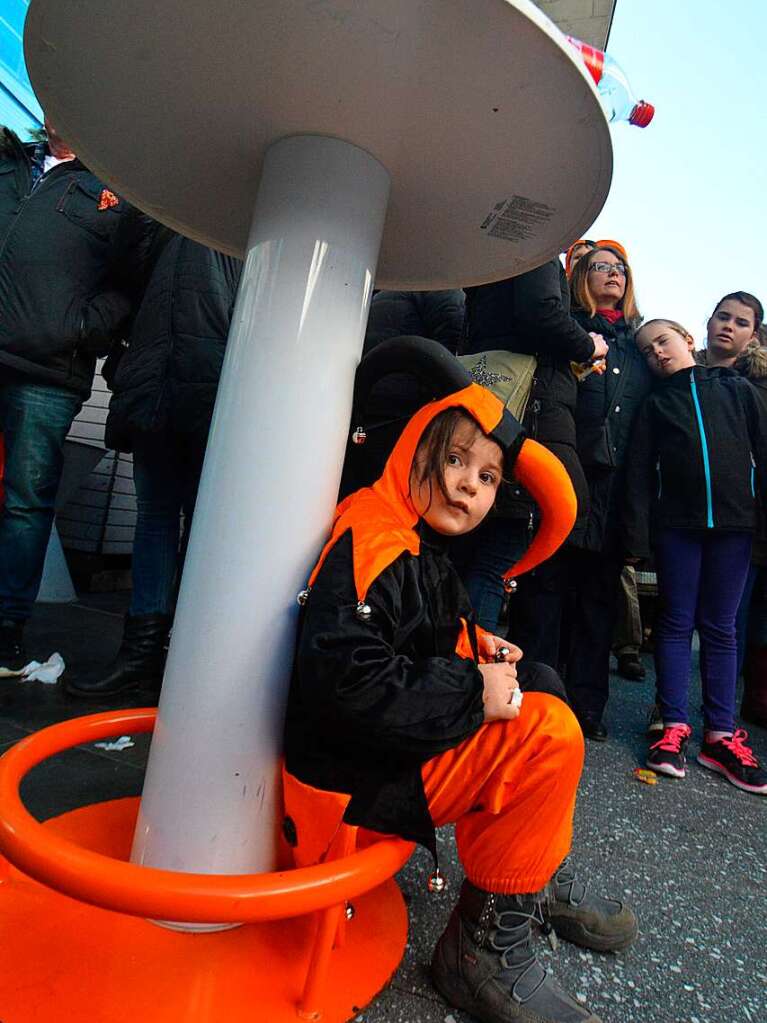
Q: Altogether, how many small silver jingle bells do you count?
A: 7